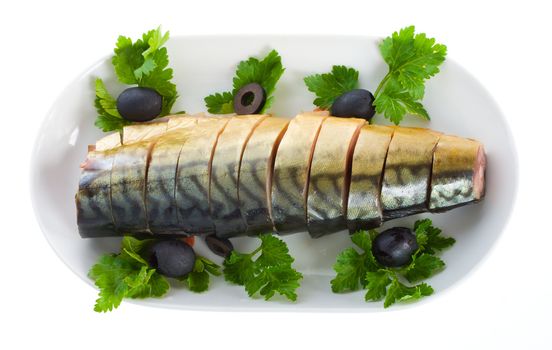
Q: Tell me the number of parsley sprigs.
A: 6